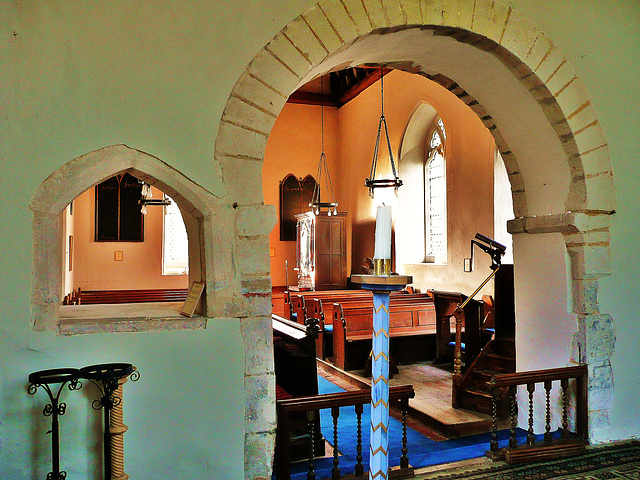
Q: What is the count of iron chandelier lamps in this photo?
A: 3